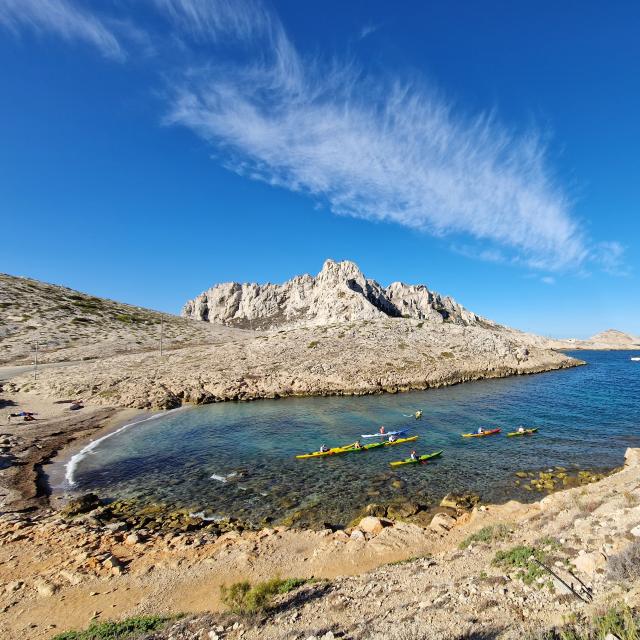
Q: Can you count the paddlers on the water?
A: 8